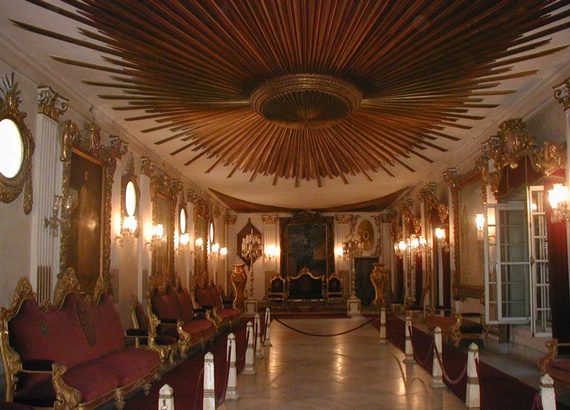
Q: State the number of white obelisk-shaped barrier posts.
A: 11